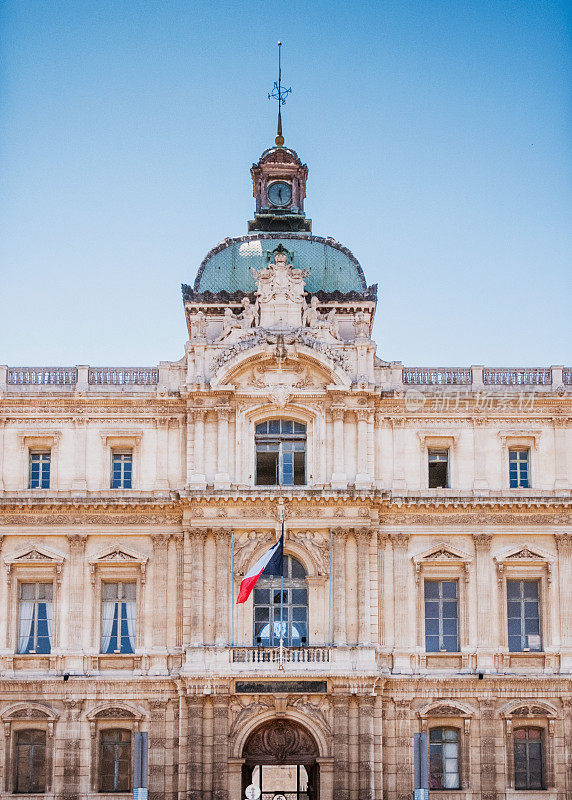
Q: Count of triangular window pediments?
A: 4